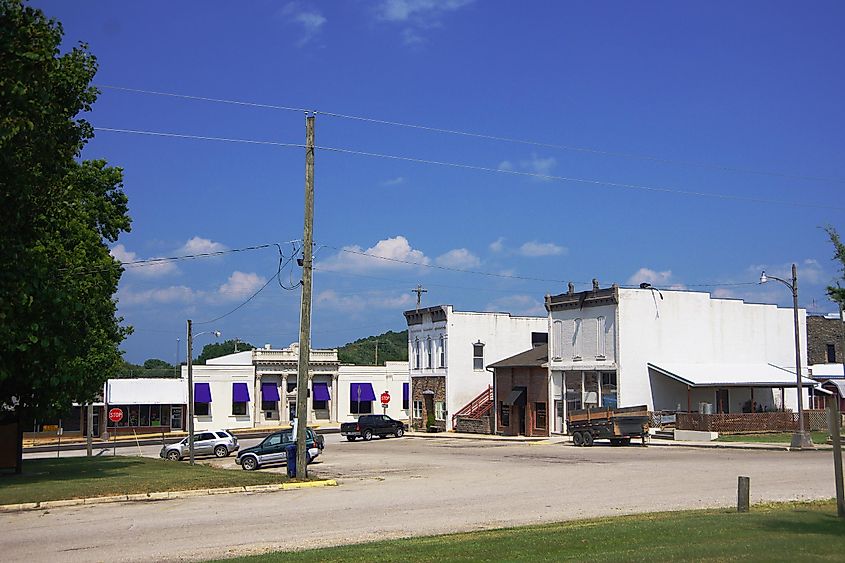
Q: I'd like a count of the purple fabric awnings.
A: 6